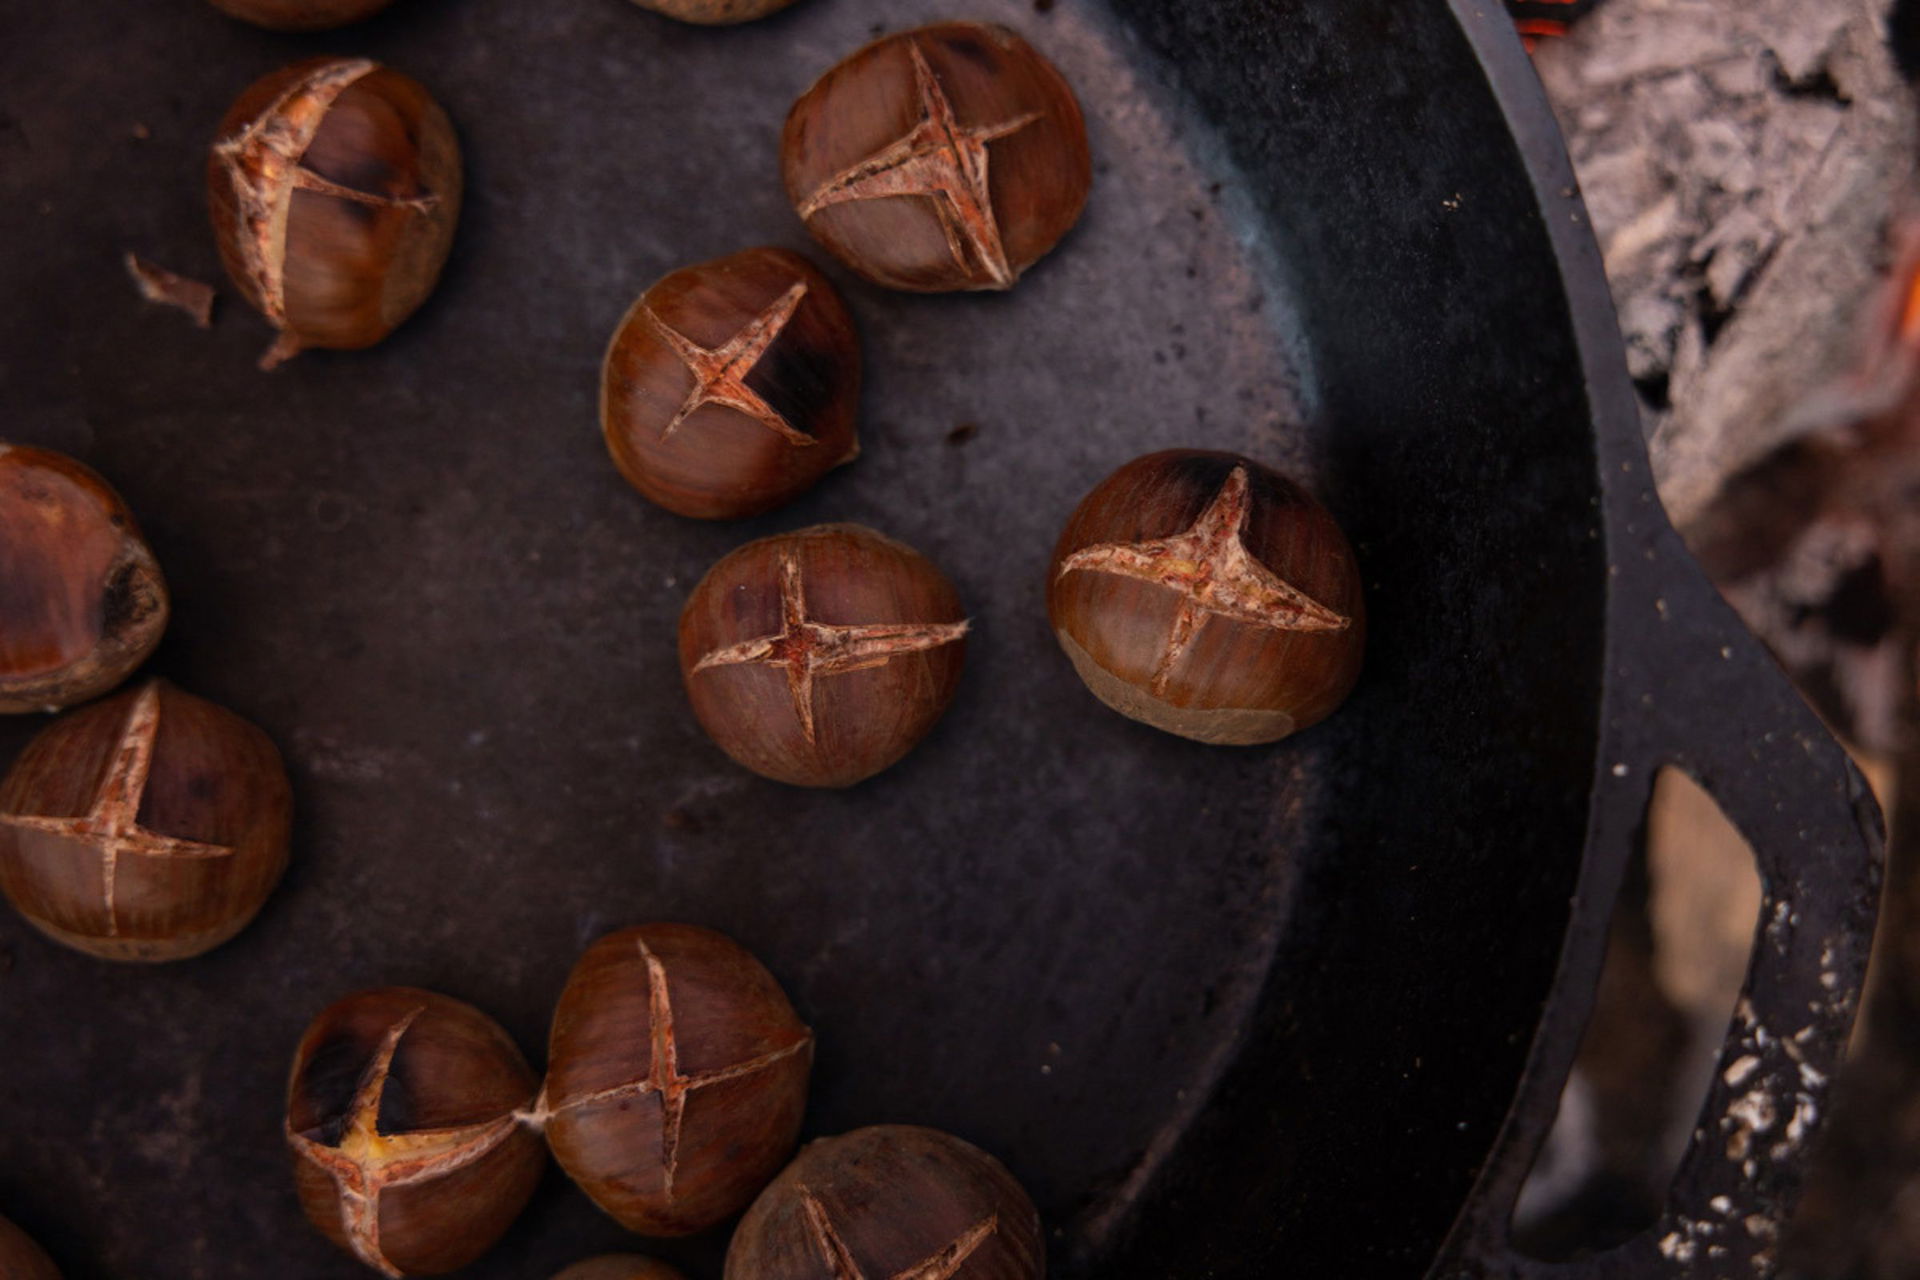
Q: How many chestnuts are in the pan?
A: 14